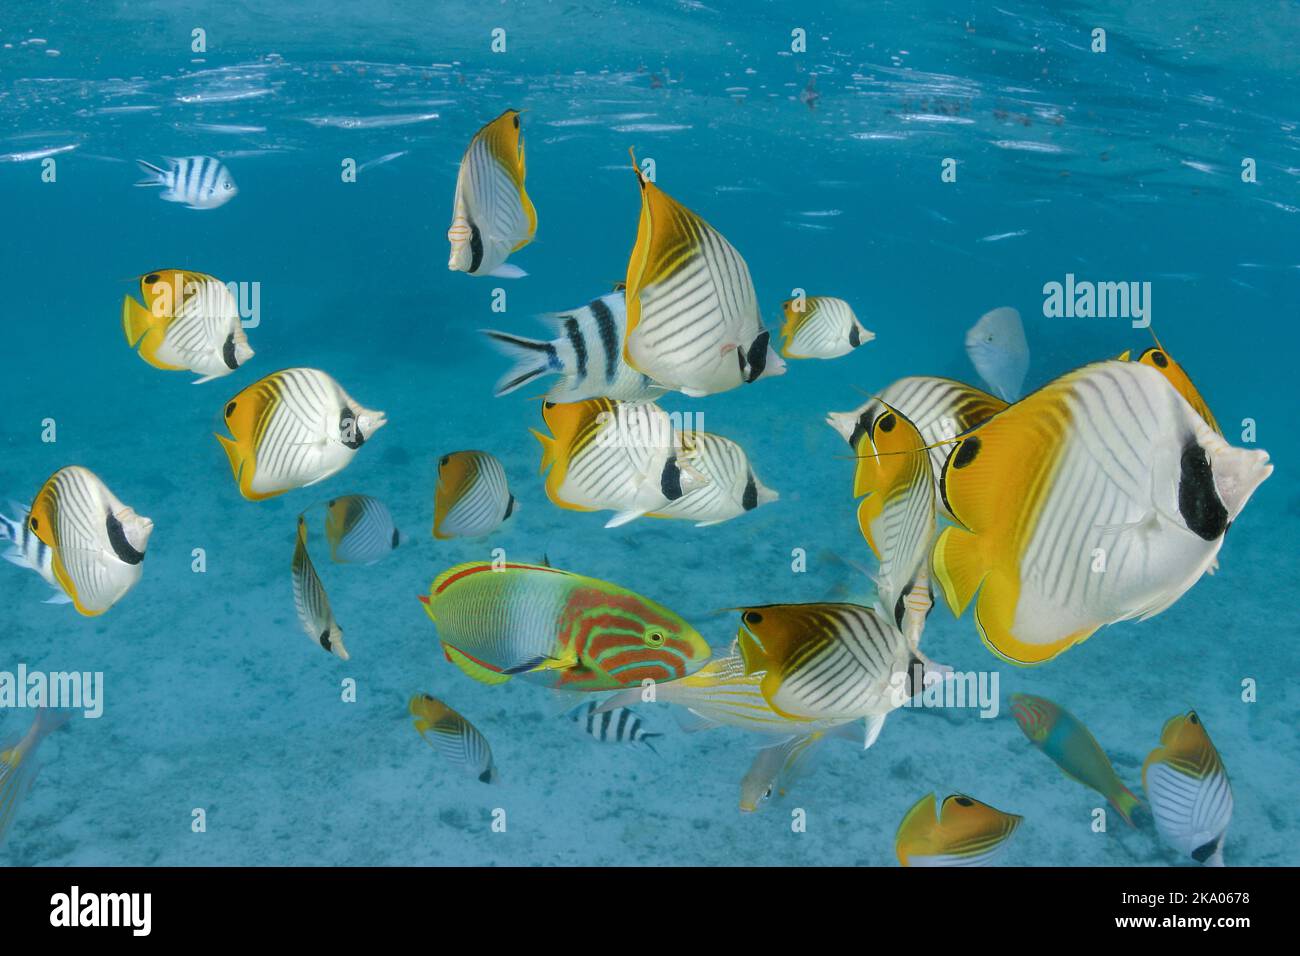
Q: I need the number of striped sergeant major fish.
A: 4